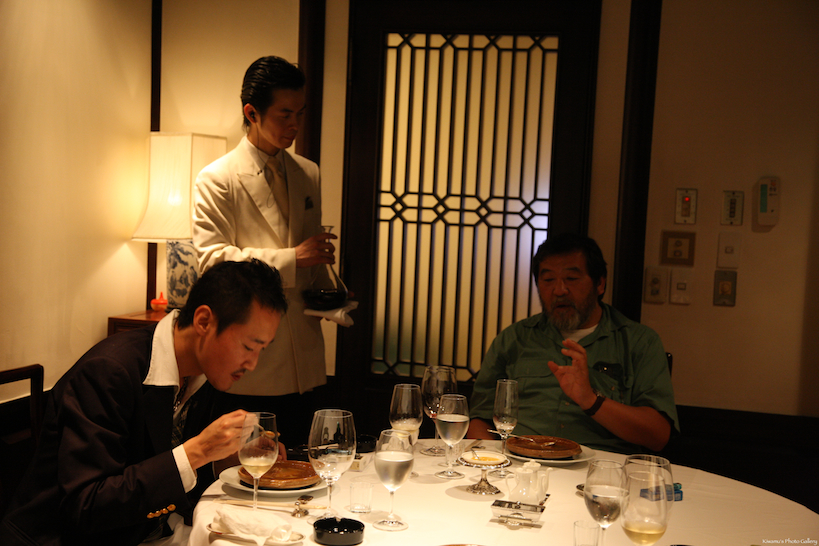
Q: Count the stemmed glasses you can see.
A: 10